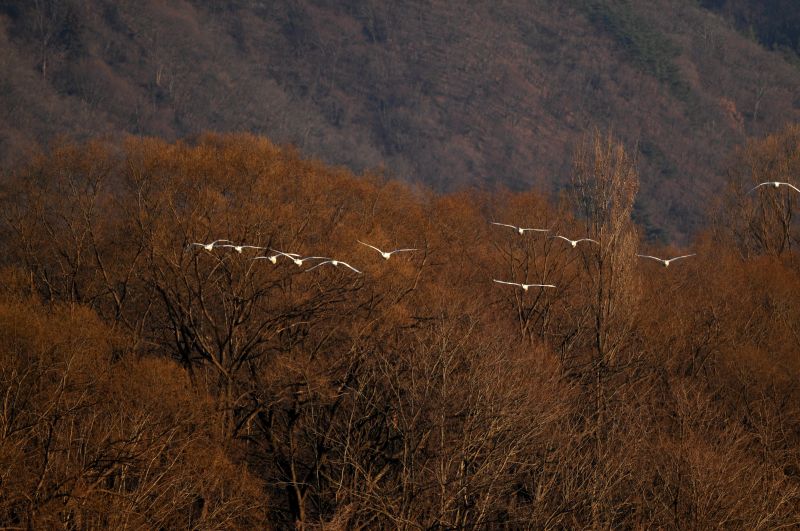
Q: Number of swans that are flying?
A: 11